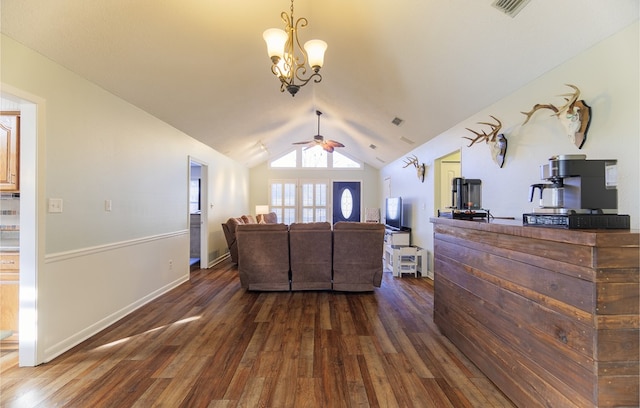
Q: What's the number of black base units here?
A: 2